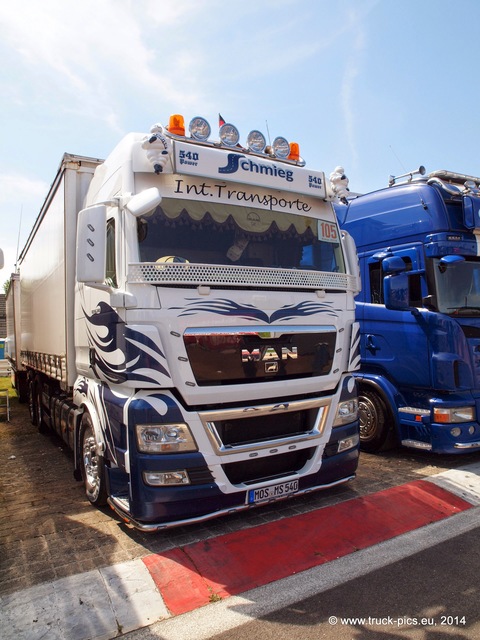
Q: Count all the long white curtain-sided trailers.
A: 1